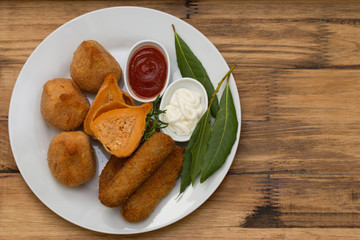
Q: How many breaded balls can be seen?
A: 3